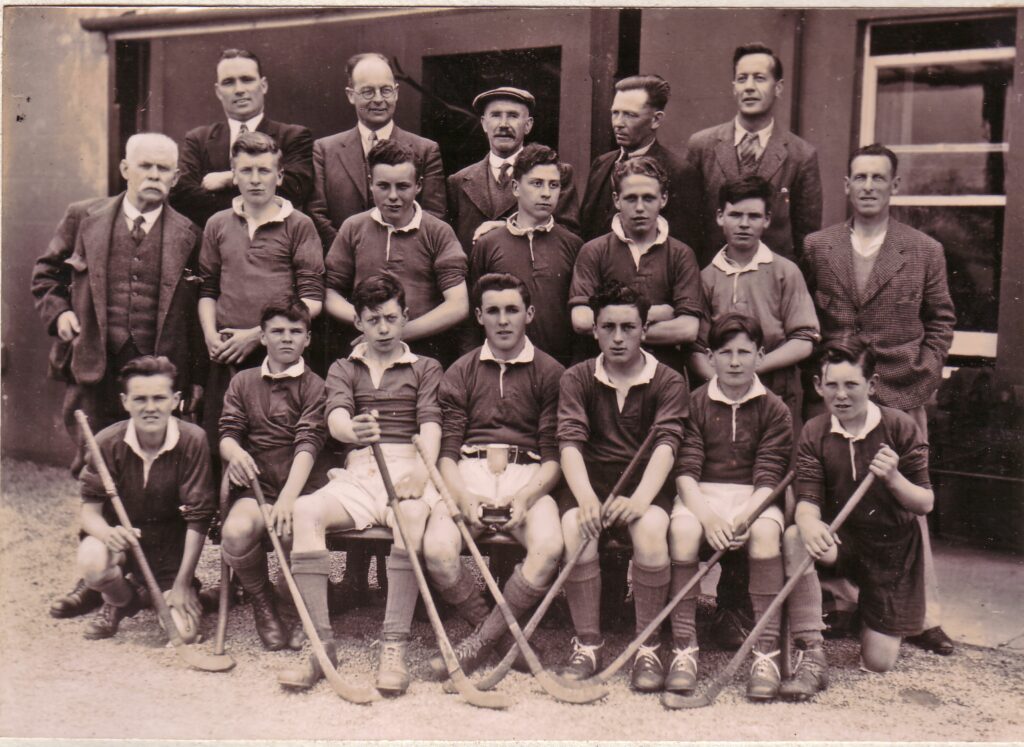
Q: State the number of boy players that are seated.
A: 5